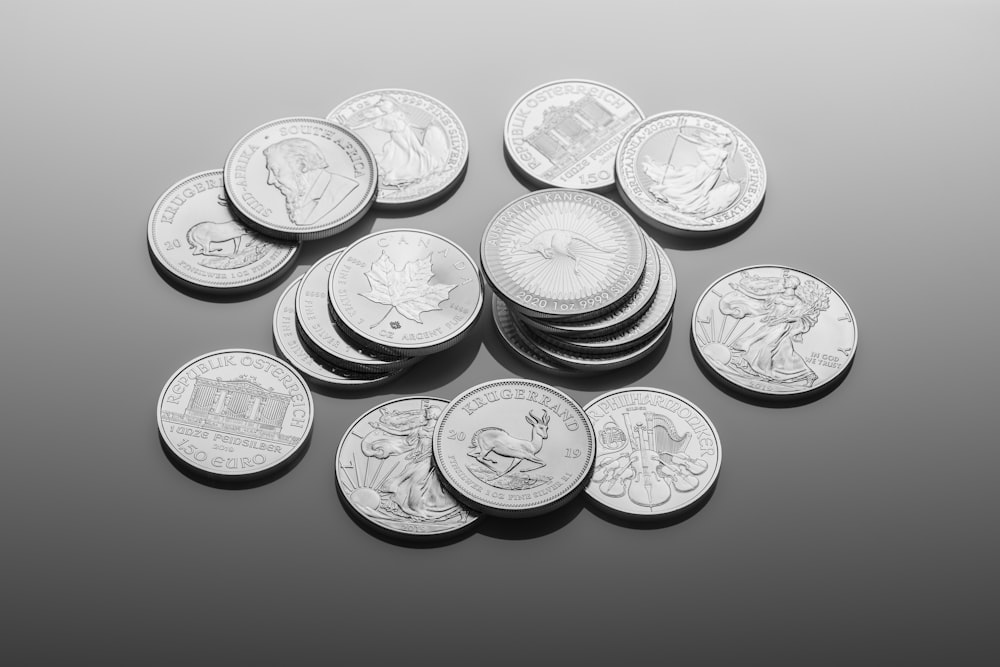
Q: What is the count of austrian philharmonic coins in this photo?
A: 3